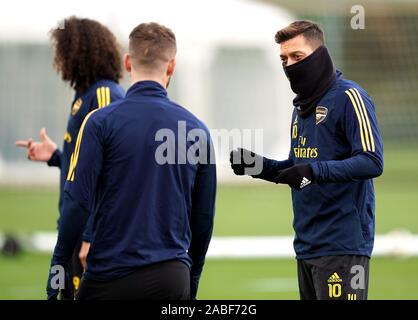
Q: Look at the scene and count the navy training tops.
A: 3